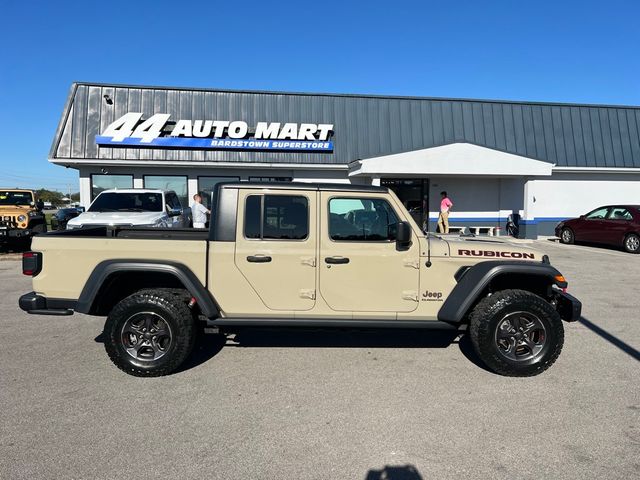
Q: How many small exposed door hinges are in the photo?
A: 4